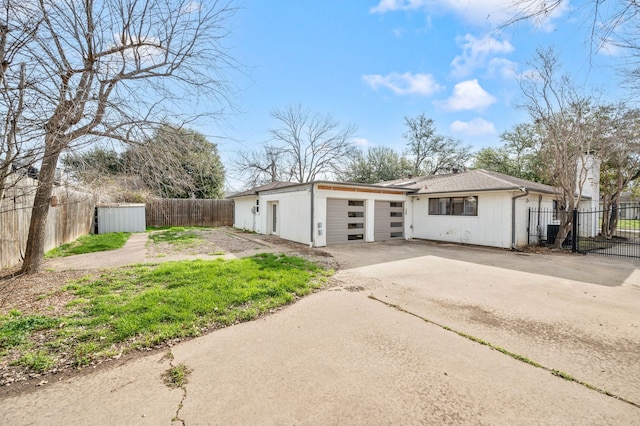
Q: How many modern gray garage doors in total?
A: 2